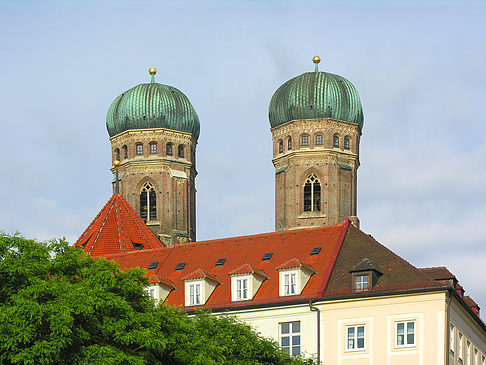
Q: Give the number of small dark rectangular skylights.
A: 5